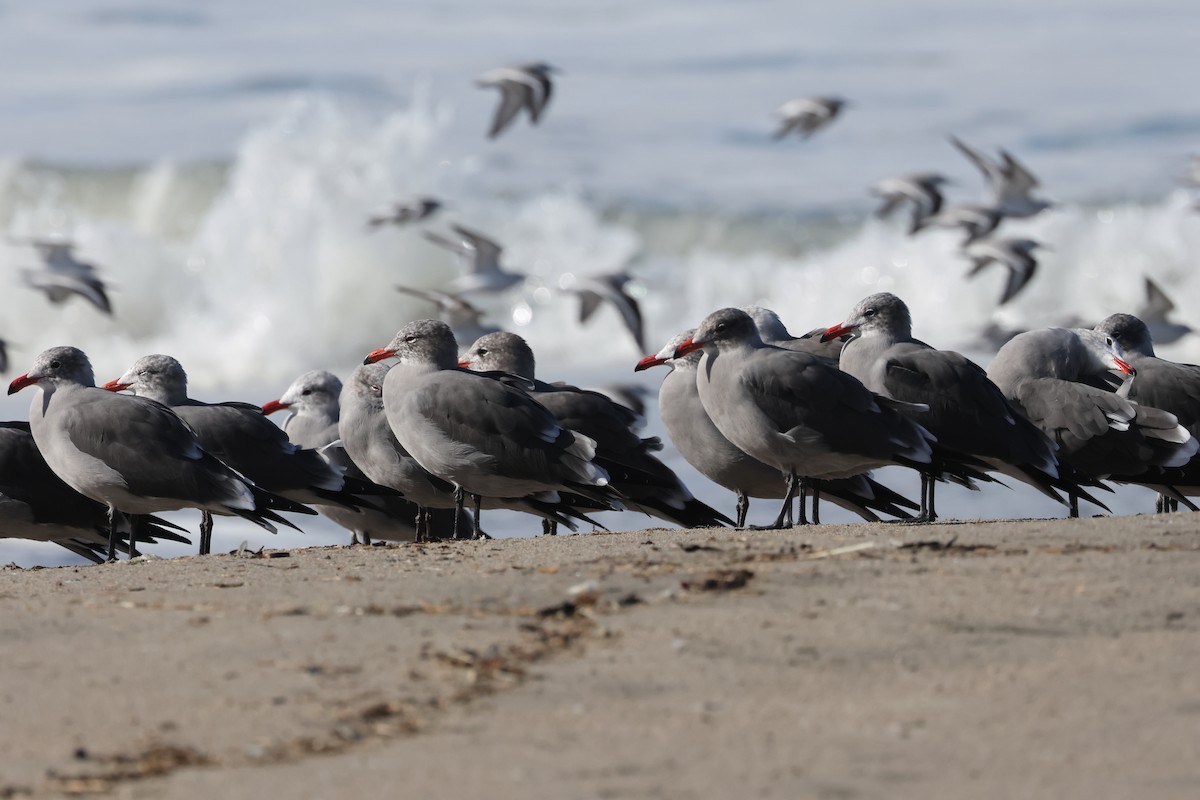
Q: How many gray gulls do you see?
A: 13